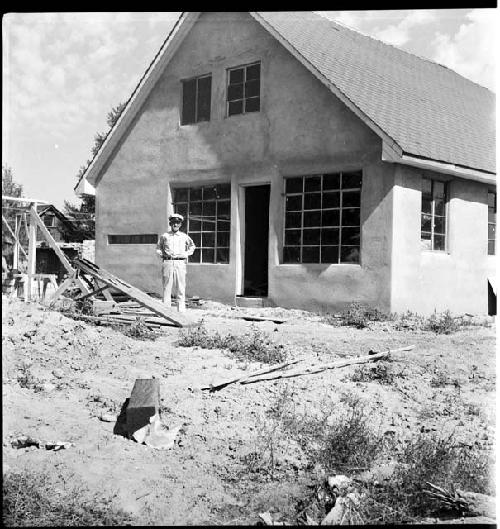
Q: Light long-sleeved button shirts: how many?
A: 1